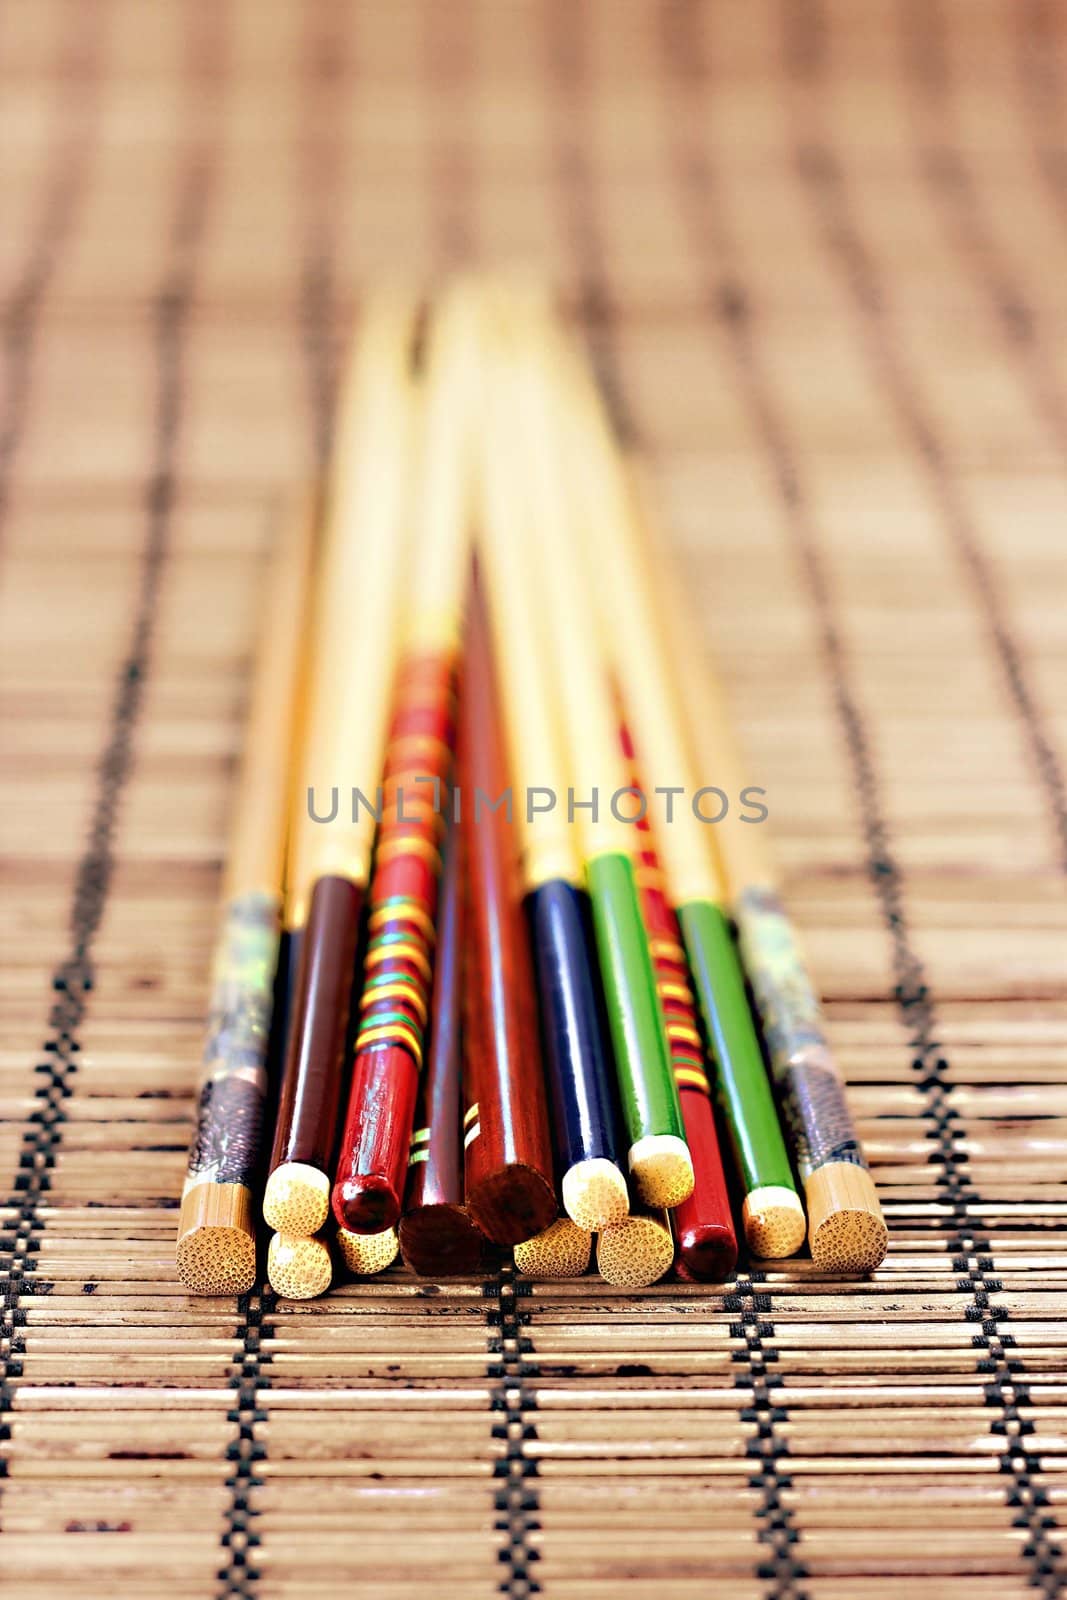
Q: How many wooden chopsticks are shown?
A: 14